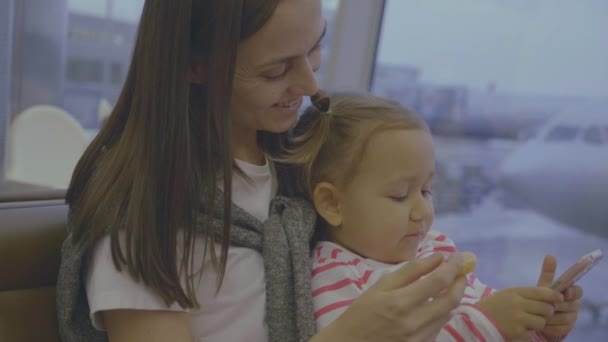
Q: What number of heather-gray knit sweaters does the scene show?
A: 1